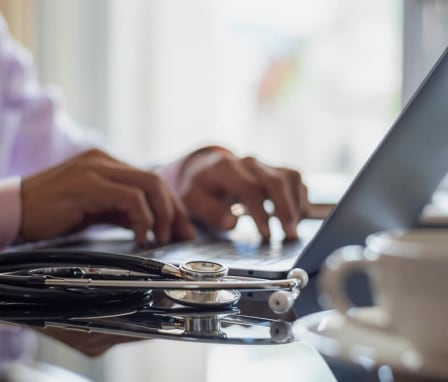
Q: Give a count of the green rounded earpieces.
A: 0